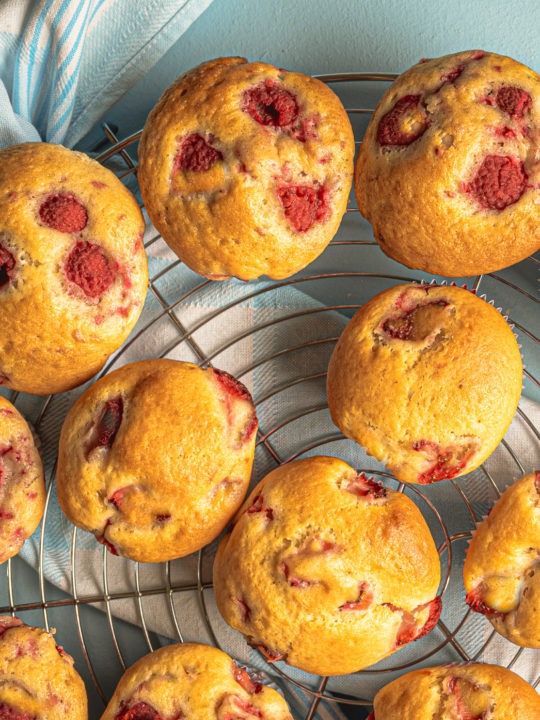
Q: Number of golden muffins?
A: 11